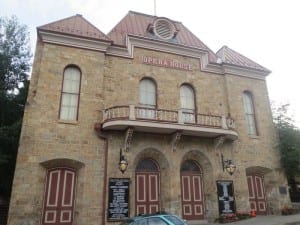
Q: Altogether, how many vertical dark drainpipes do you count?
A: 1